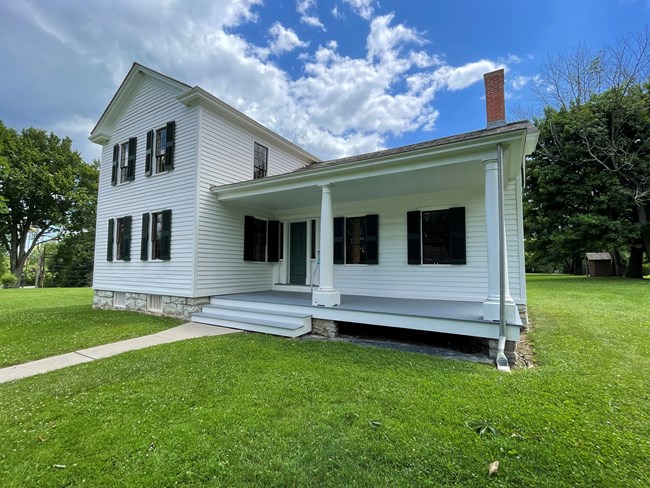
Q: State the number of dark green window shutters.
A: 14